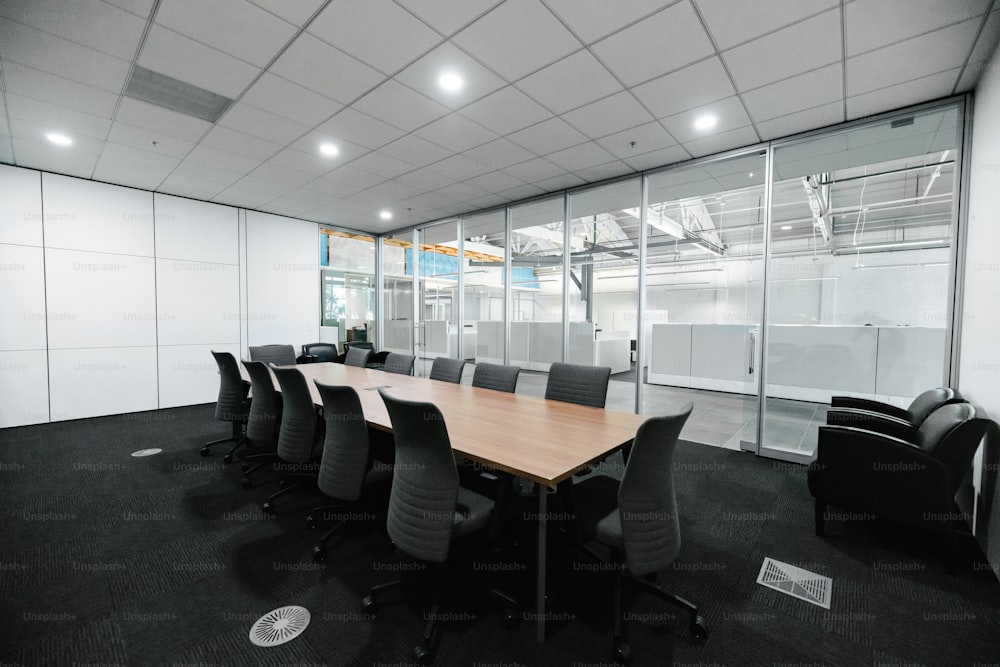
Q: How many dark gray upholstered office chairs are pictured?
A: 12